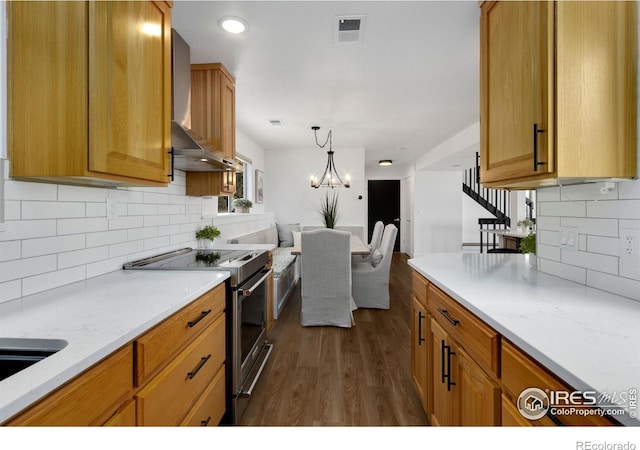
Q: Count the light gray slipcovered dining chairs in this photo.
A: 3